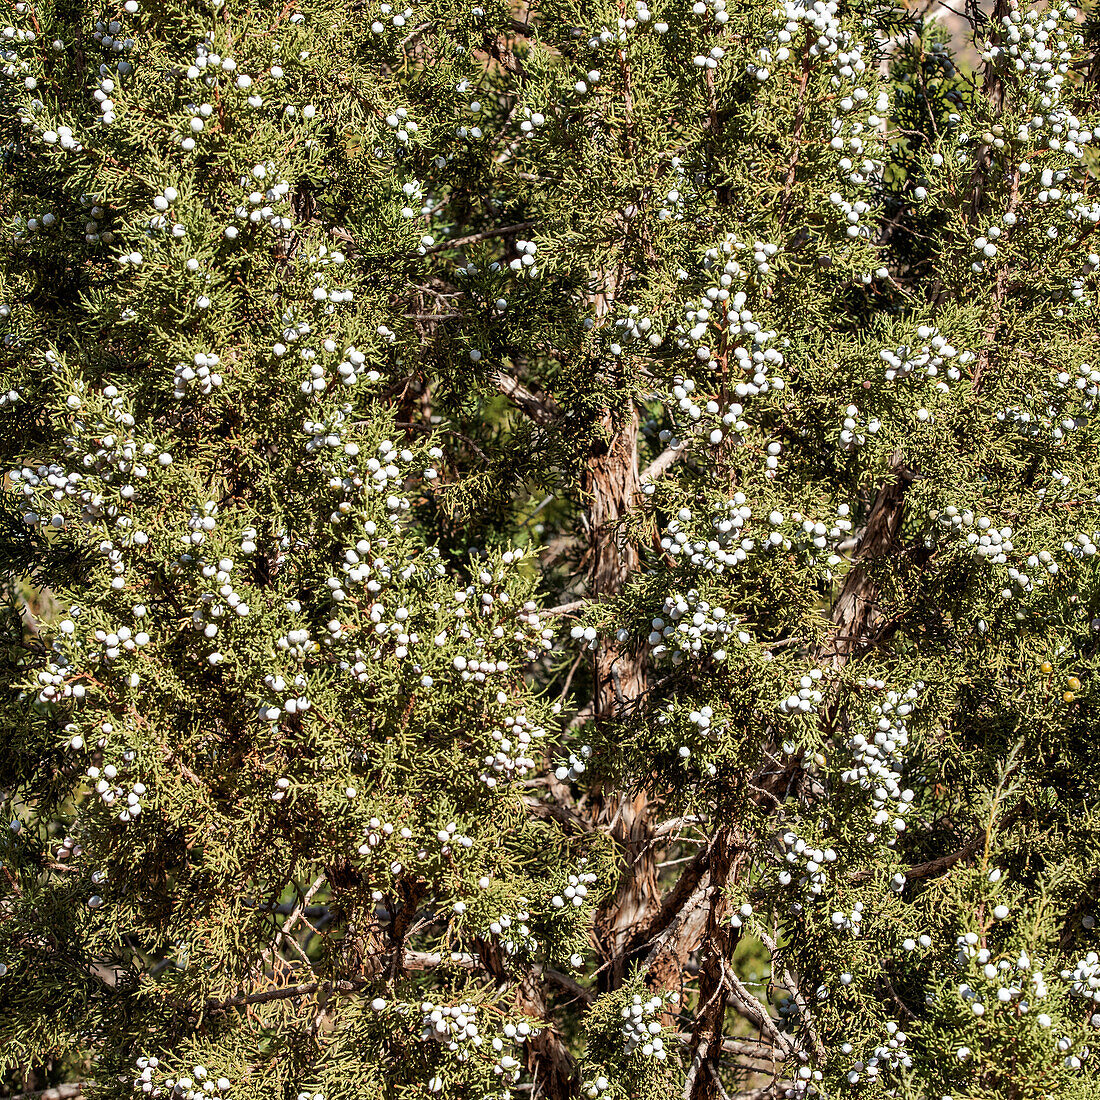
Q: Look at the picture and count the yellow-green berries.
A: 3